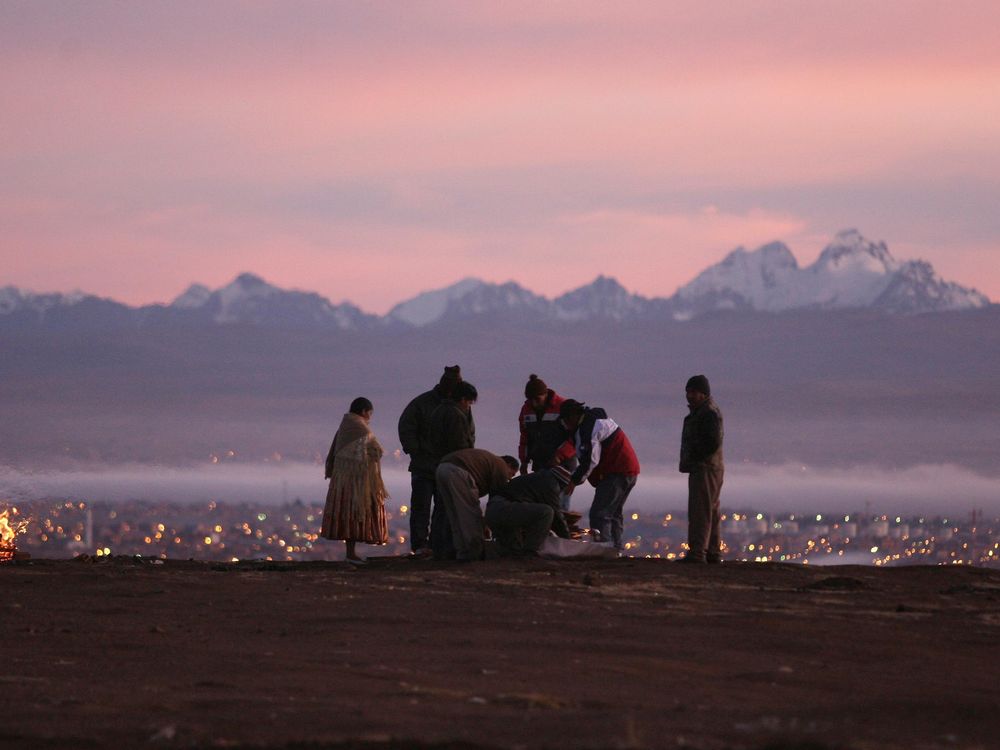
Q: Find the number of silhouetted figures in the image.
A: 8